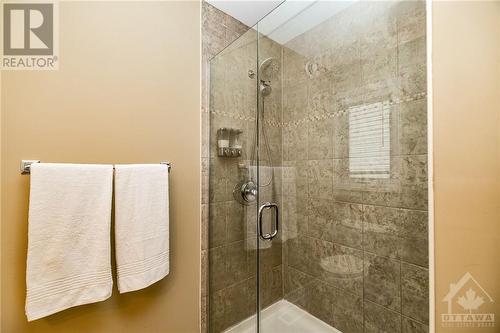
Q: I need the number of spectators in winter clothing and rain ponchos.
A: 0